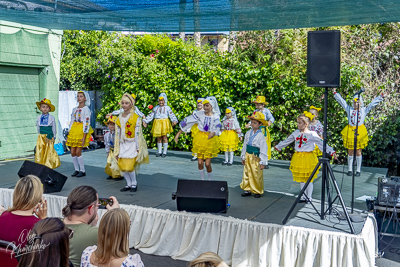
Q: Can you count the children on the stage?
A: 14